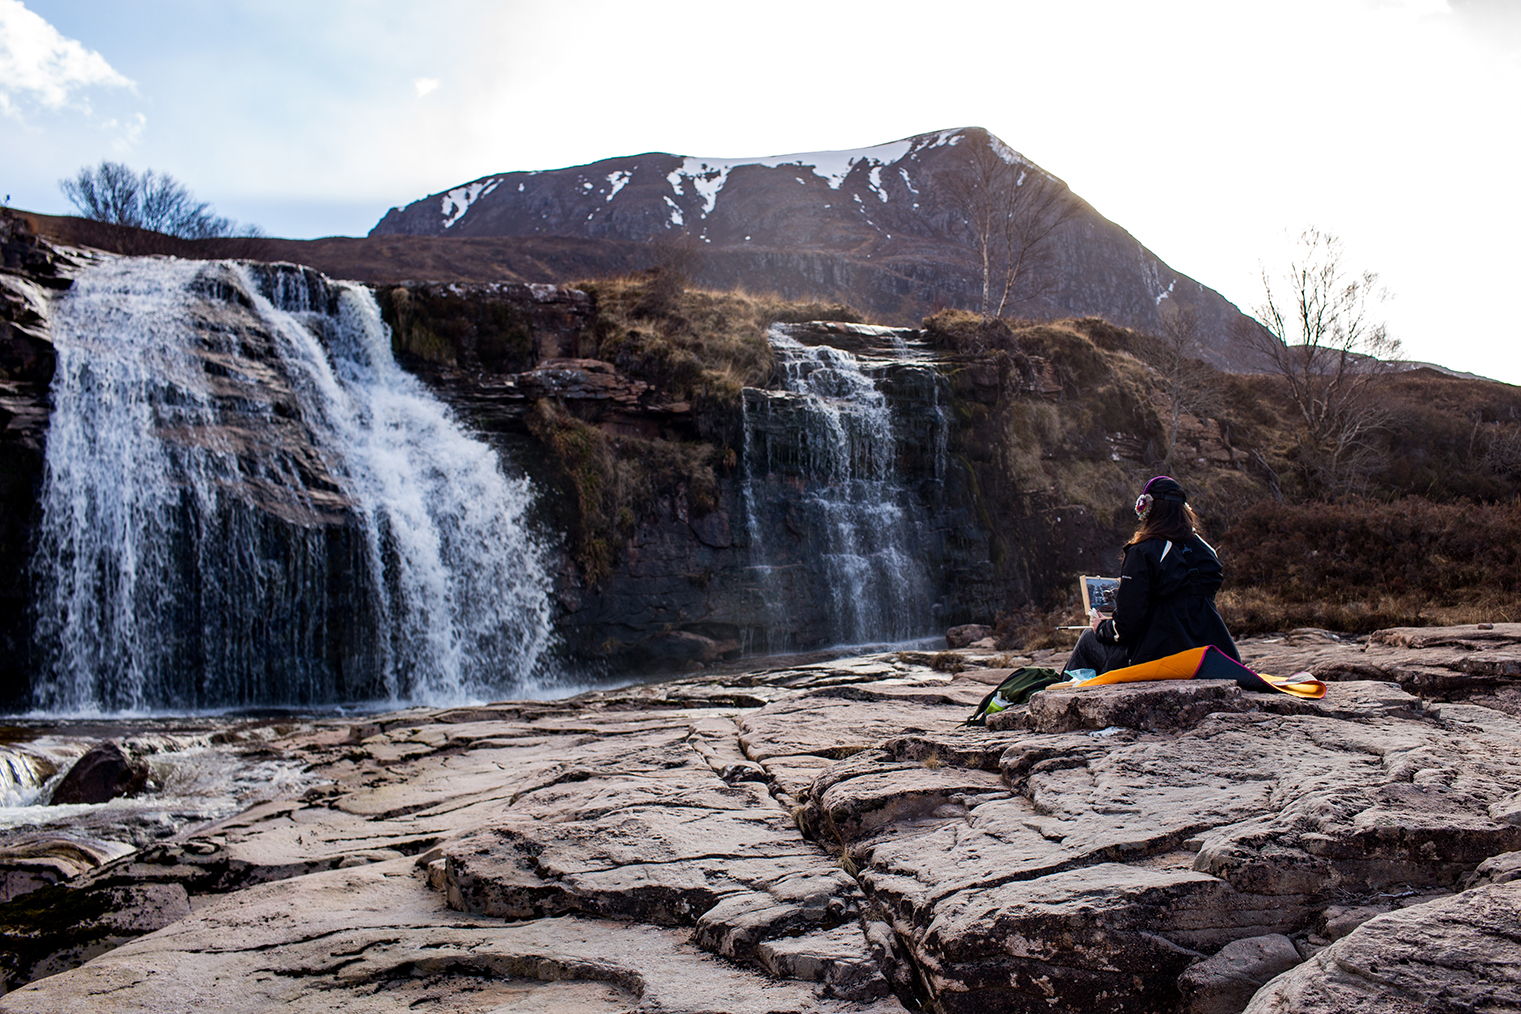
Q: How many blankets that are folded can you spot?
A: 1